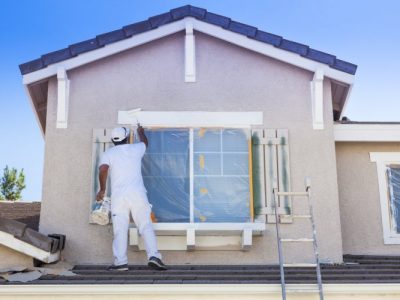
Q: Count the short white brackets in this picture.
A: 3